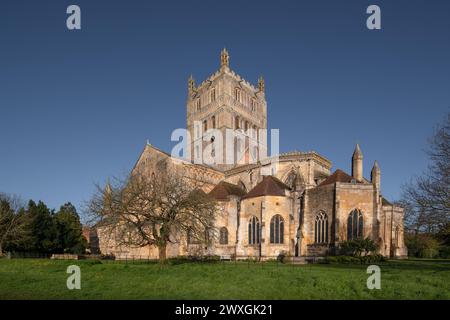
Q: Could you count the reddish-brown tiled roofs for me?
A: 3